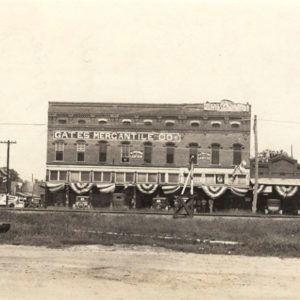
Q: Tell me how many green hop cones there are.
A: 0